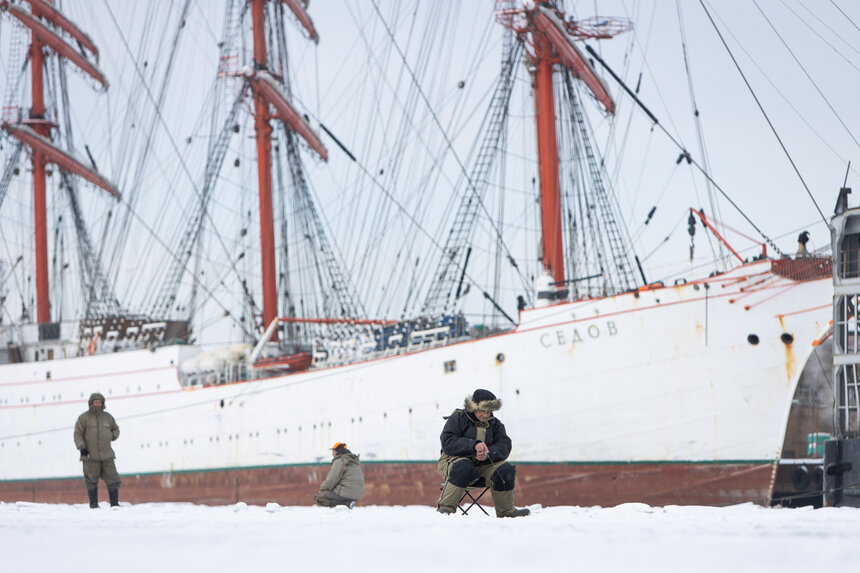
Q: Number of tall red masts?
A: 3